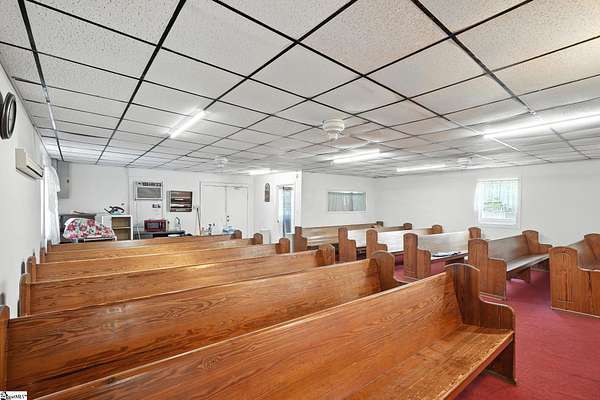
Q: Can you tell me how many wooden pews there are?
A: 12